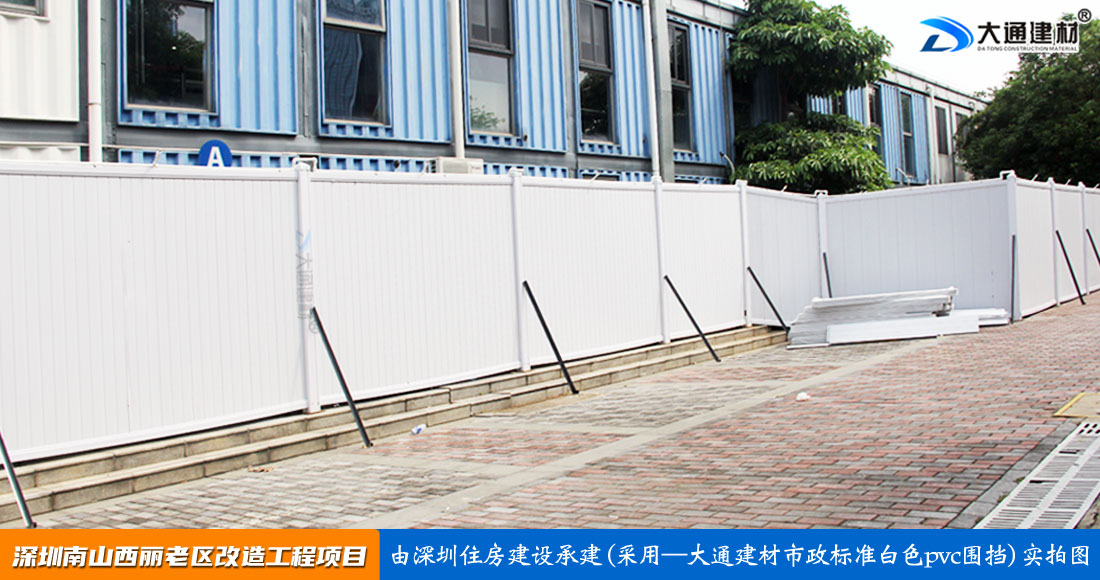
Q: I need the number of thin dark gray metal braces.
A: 9